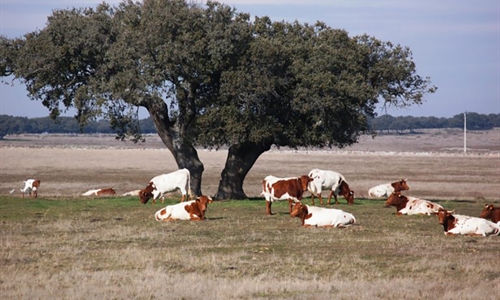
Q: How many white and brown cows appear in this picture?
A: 12